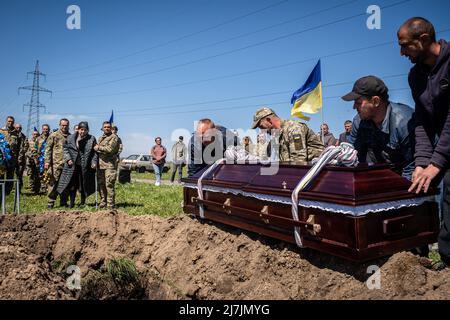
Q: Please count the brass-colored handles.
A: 4